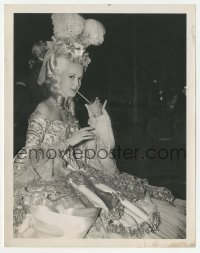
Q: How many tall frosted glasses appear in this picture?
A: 0